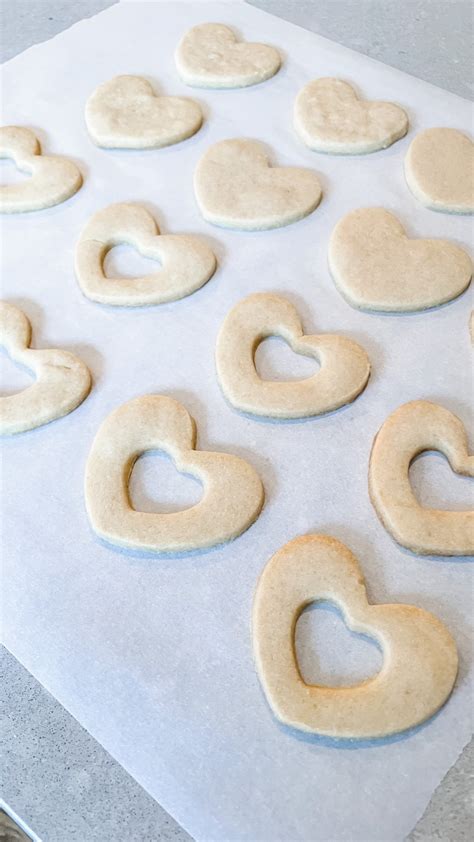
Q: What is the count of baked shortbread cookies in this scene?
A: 13